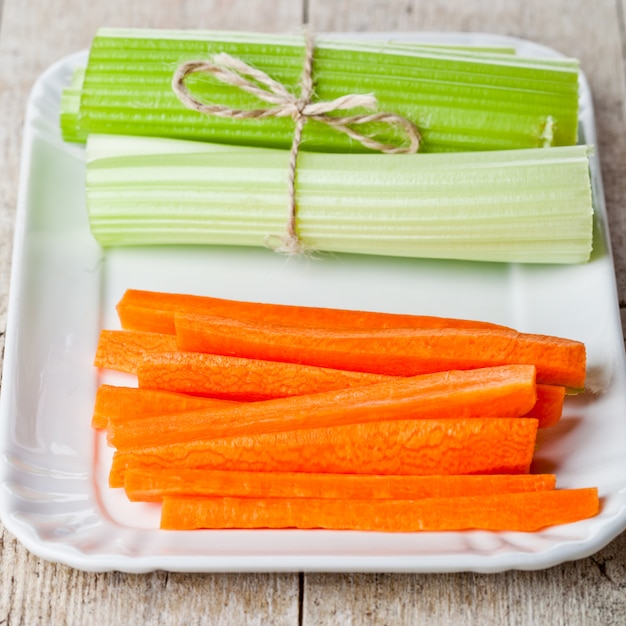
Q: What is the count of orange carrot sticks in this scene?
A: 9